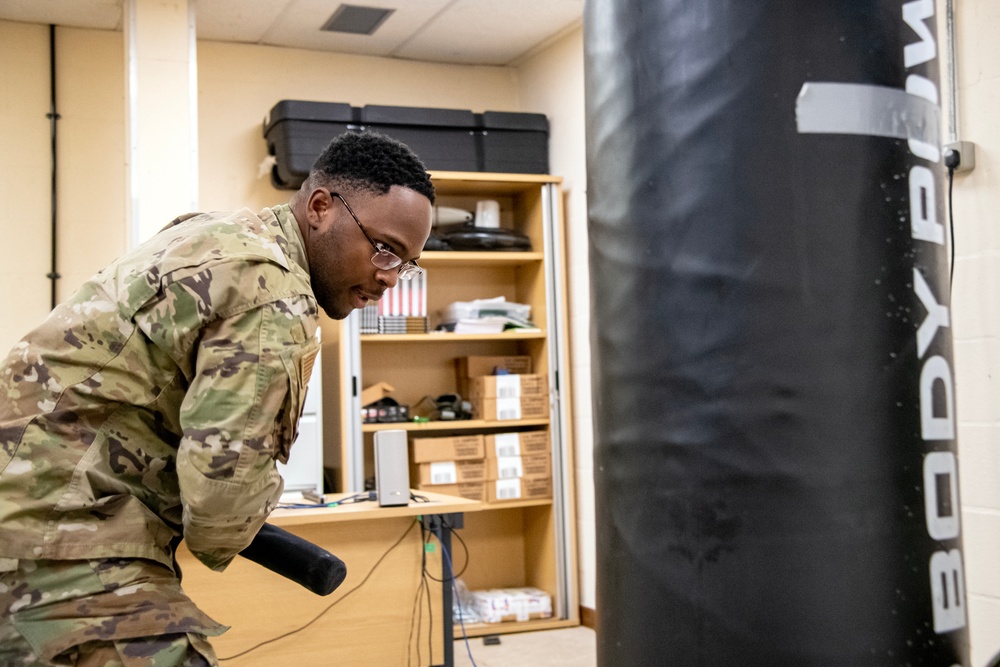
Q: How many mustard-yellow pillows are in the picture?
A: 0